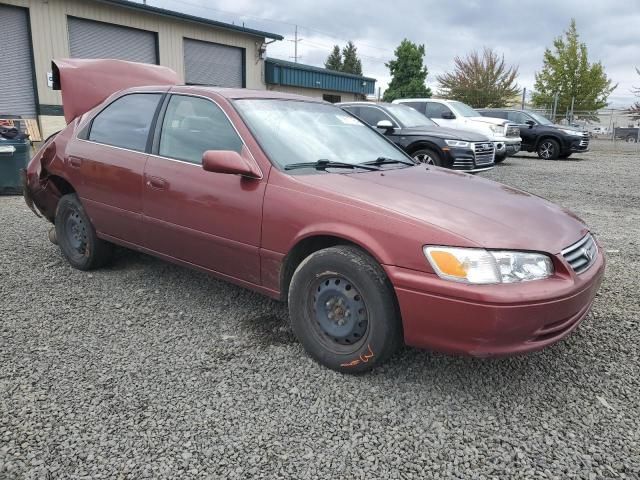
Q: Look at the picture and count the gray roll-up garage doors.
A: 3